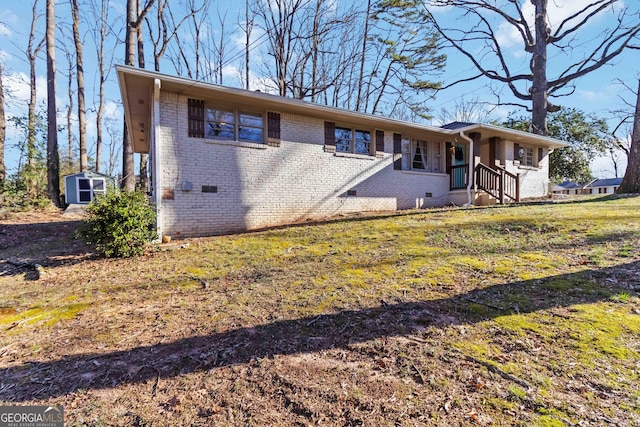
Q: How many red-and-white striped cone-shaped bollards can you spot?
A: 0